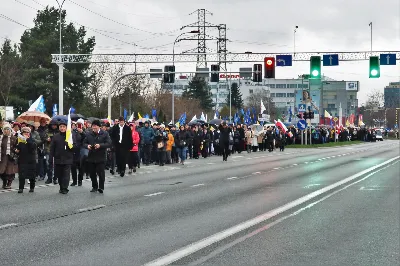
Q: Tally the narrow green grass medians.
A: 1